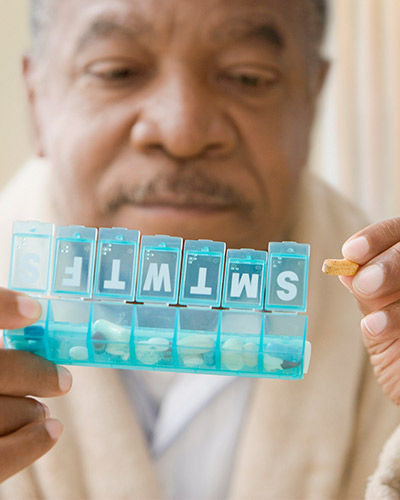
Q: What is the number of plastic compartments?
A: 7